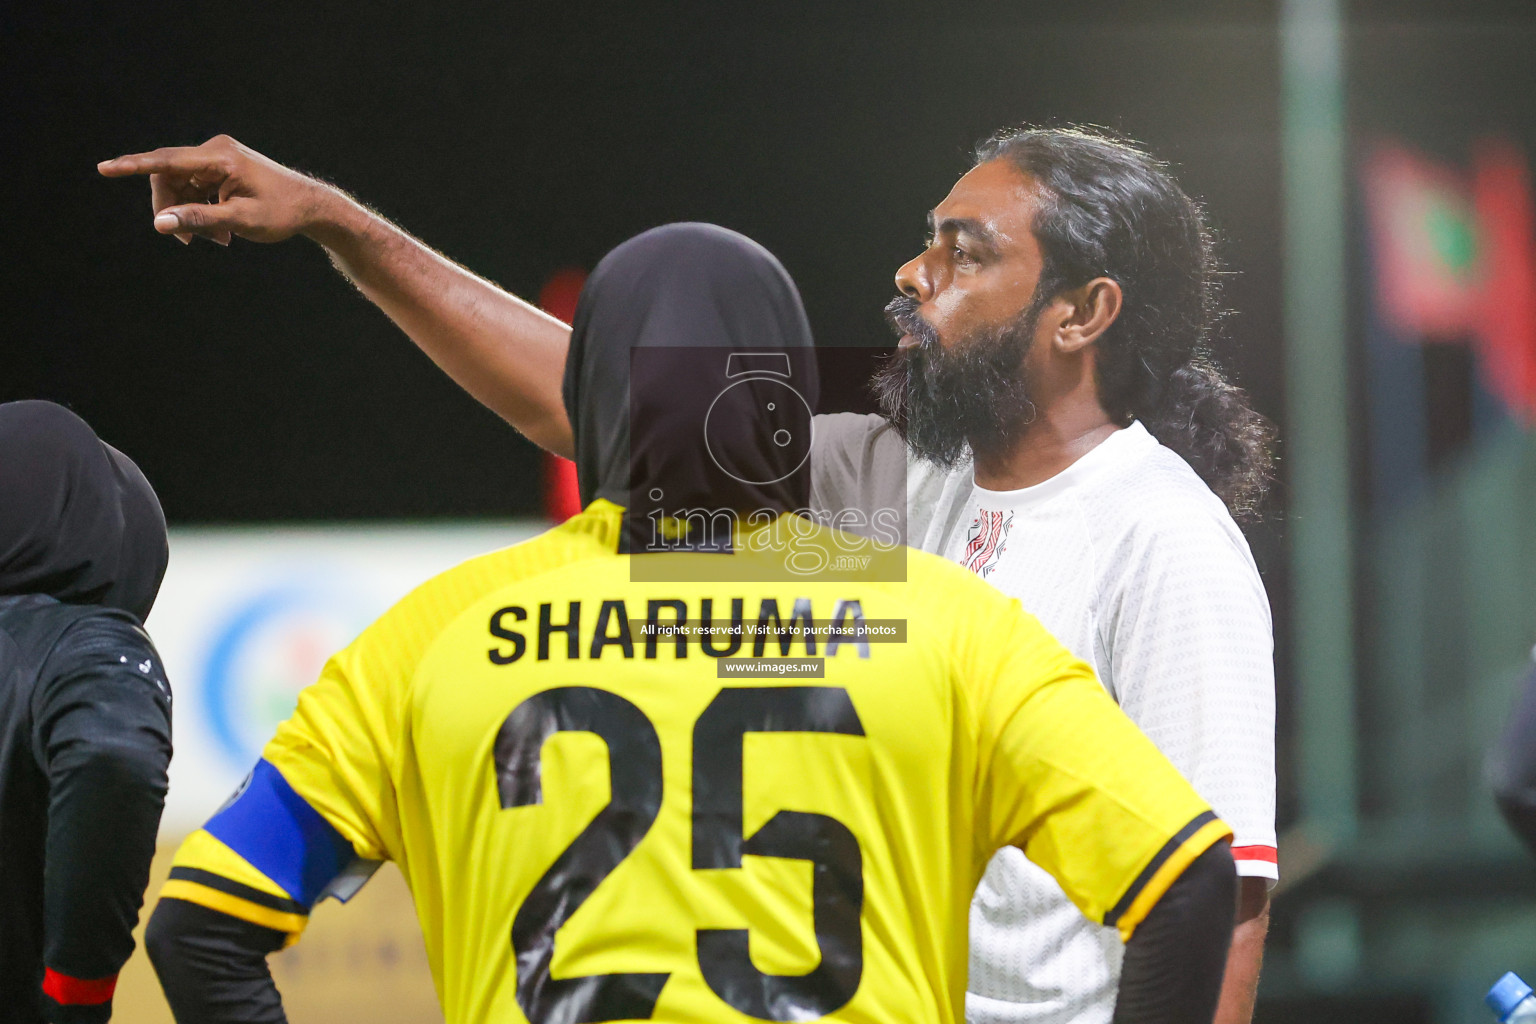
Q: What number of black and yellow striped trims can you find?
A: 2